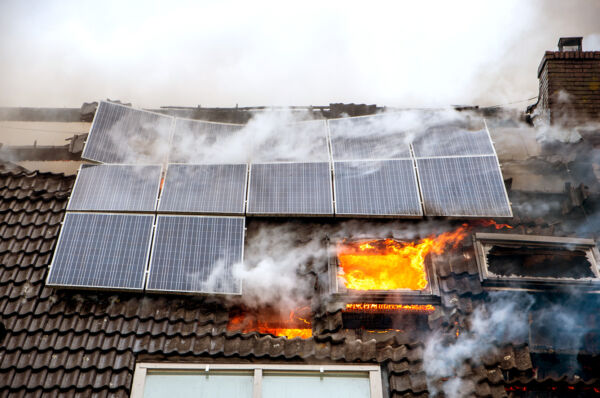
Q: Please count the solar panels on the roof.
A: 12